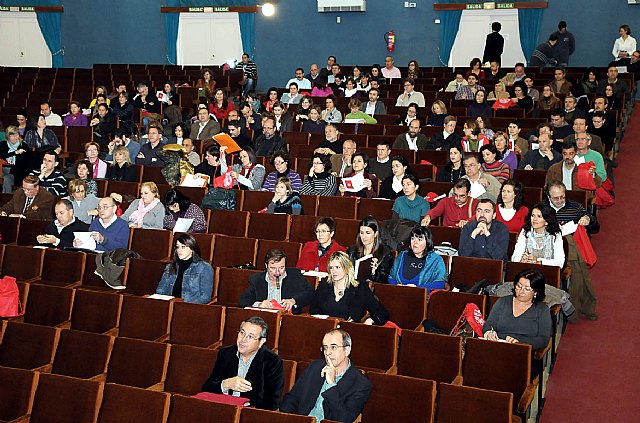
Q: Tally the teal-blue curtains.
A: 5